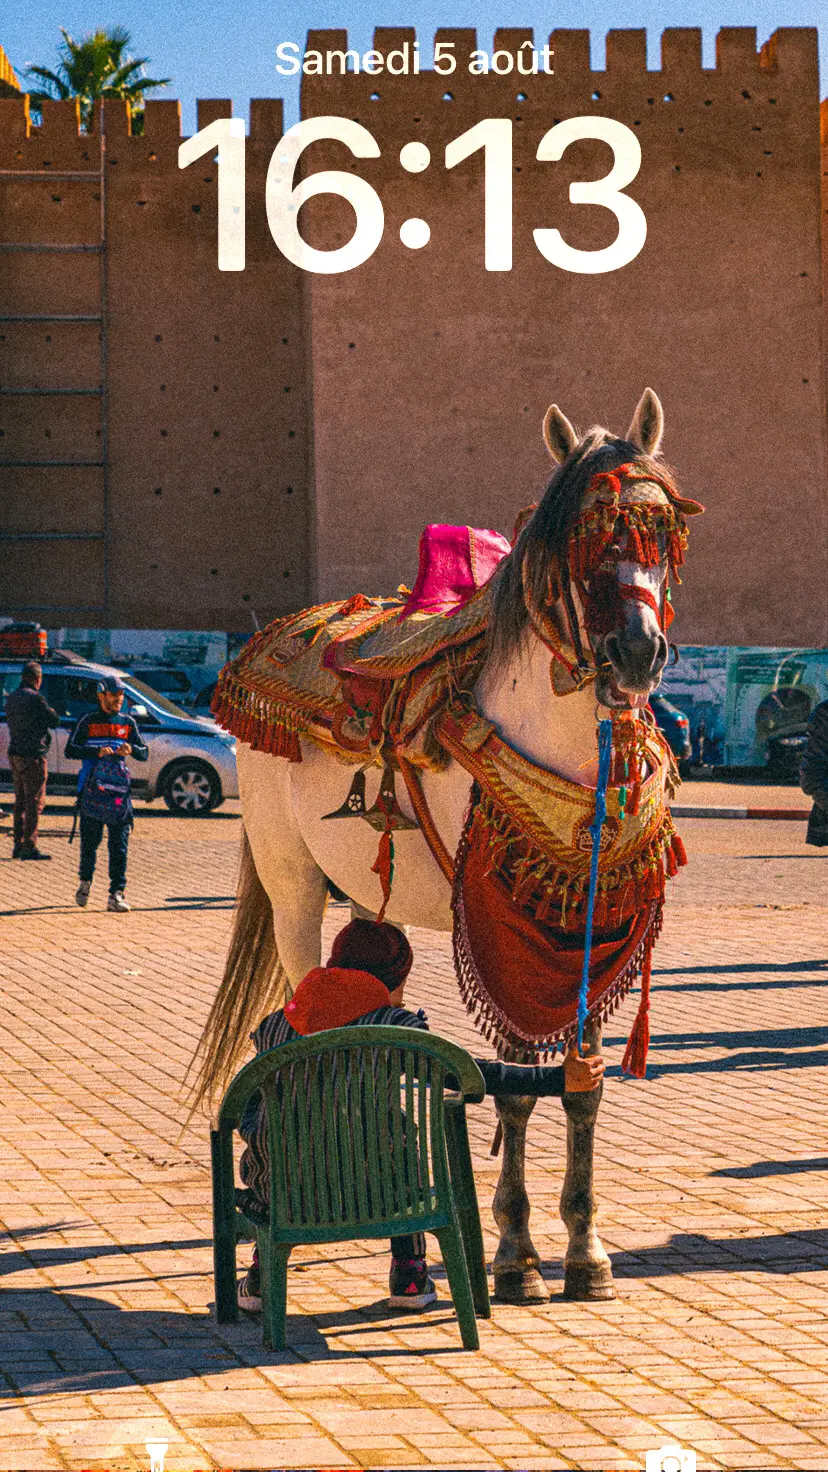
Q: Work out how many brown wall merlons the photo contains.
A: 15